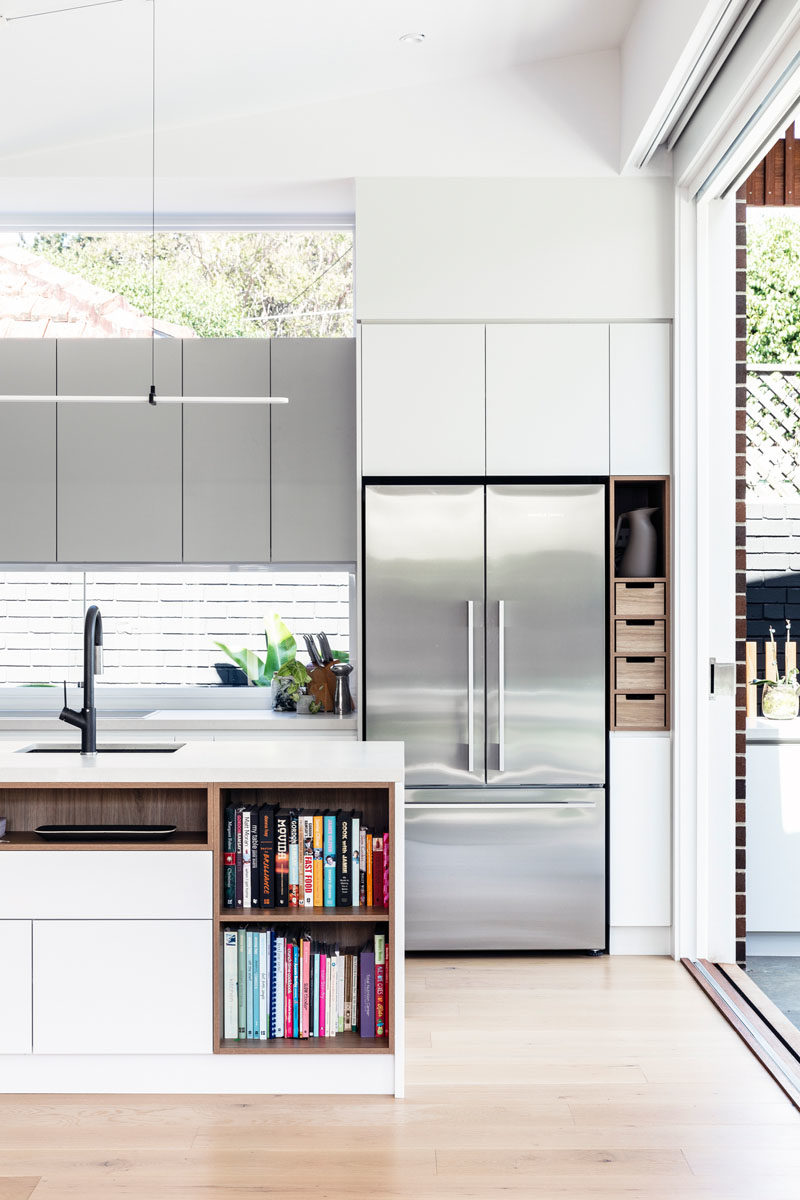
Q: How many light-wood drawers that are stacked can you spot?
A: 4